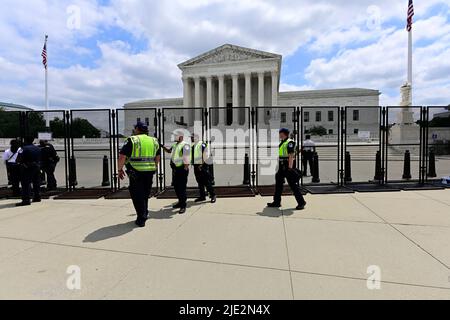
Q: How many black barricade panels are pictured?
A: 11